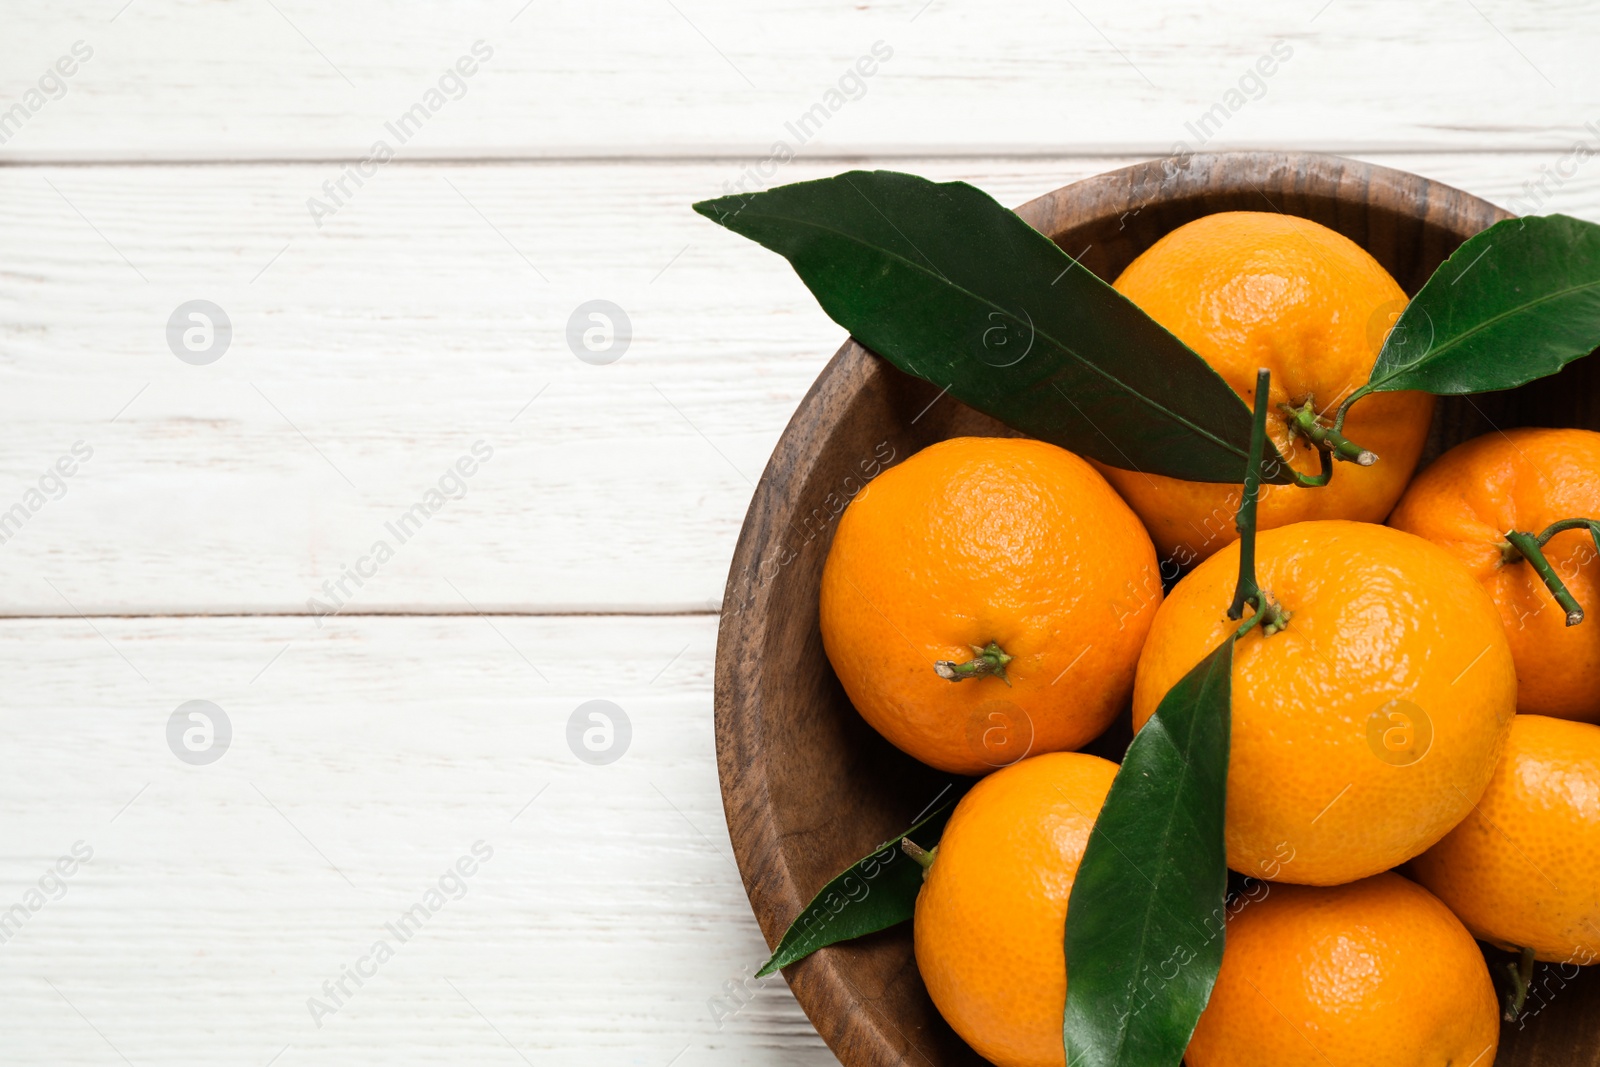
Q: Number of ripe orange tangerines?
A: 7